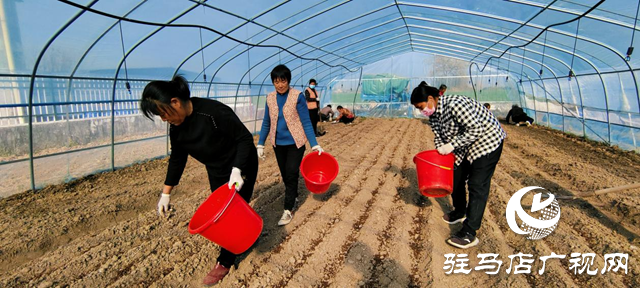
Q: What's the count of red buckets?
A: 3